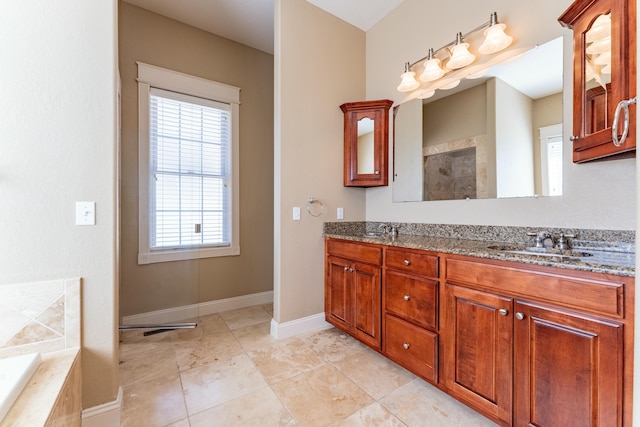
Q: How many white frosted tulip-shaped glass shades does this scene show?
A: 4